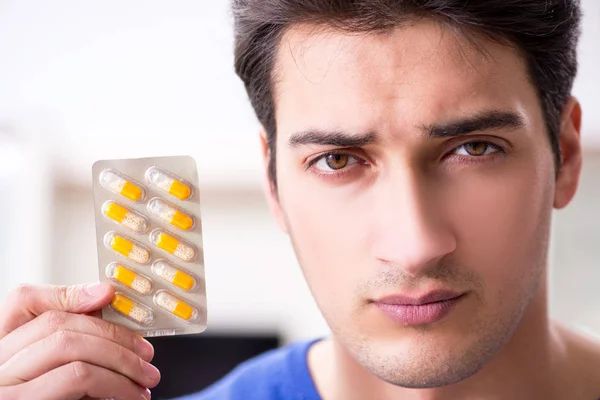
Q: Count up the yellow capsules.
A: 10